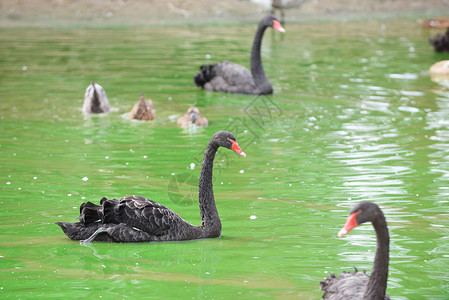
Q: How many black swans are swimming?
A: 3